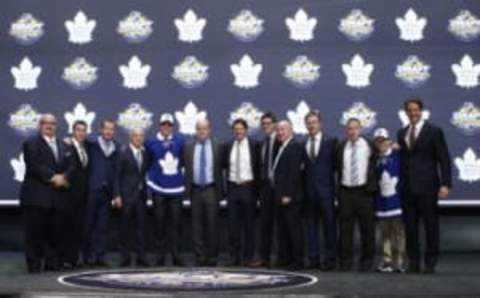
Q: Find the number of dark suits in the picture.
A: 11